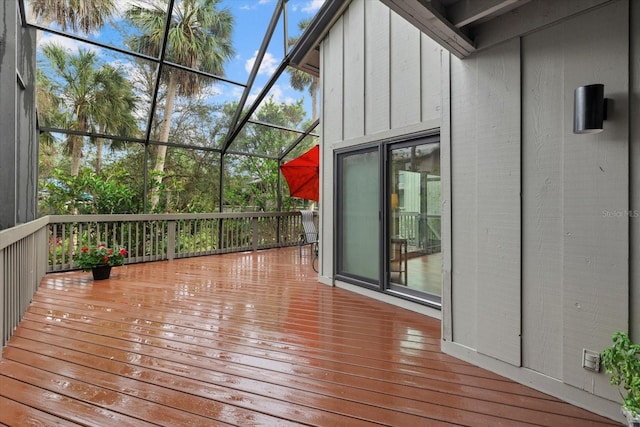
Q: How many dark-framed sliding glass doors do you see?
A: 1